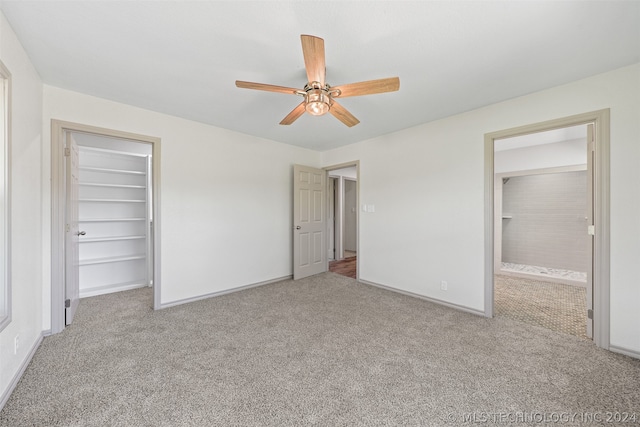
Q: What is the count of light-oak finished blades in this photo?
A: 5